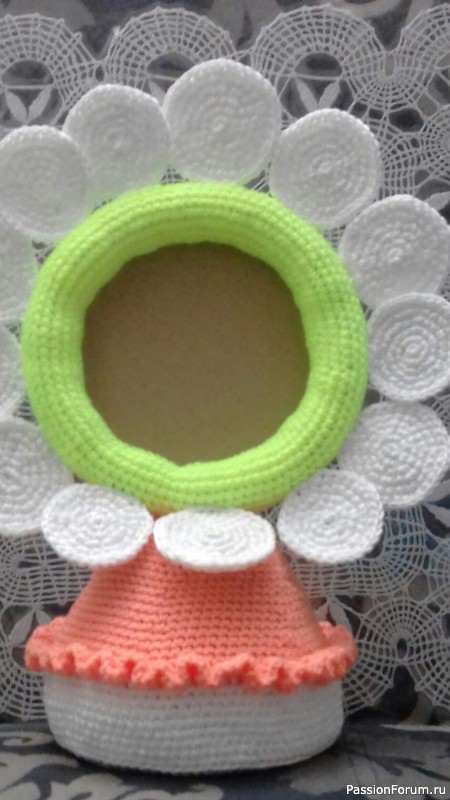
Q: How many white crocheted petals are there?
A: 13